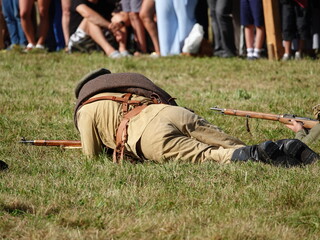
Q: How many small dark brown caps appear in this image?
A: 1